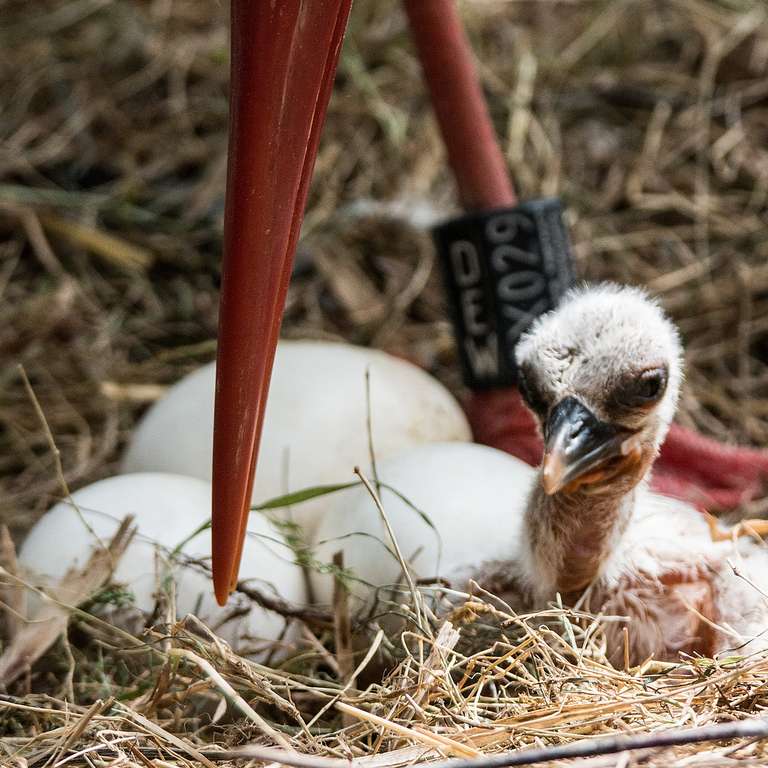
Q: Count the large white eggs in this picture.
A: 3